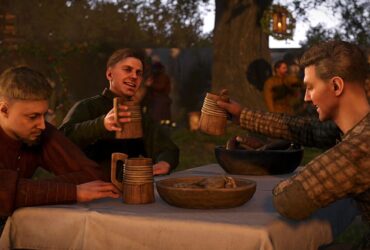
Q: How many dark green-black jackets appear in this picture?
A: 1